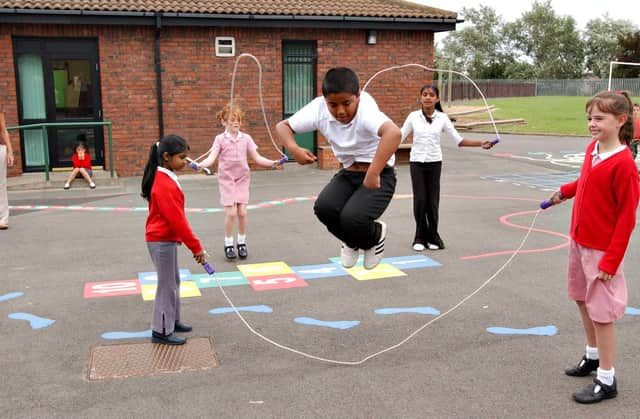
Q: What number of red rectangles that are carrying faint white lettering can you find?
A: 2